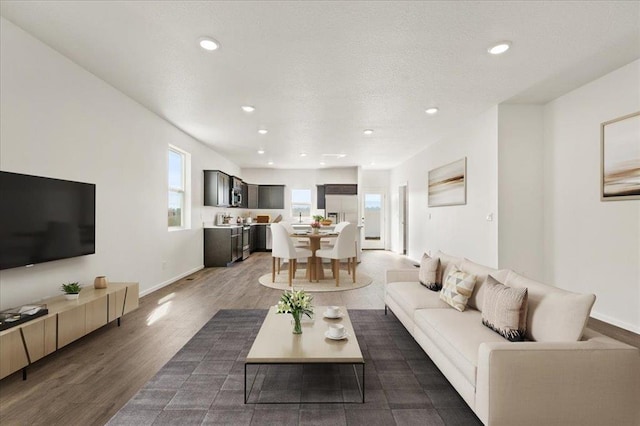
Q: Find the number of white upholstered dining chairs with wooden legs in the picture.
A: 4